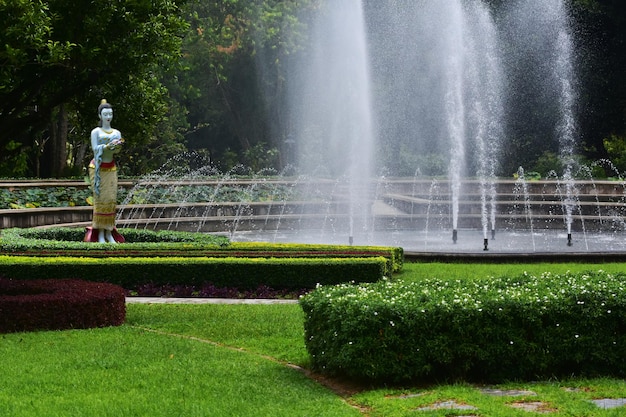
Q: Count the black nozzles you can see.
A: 5